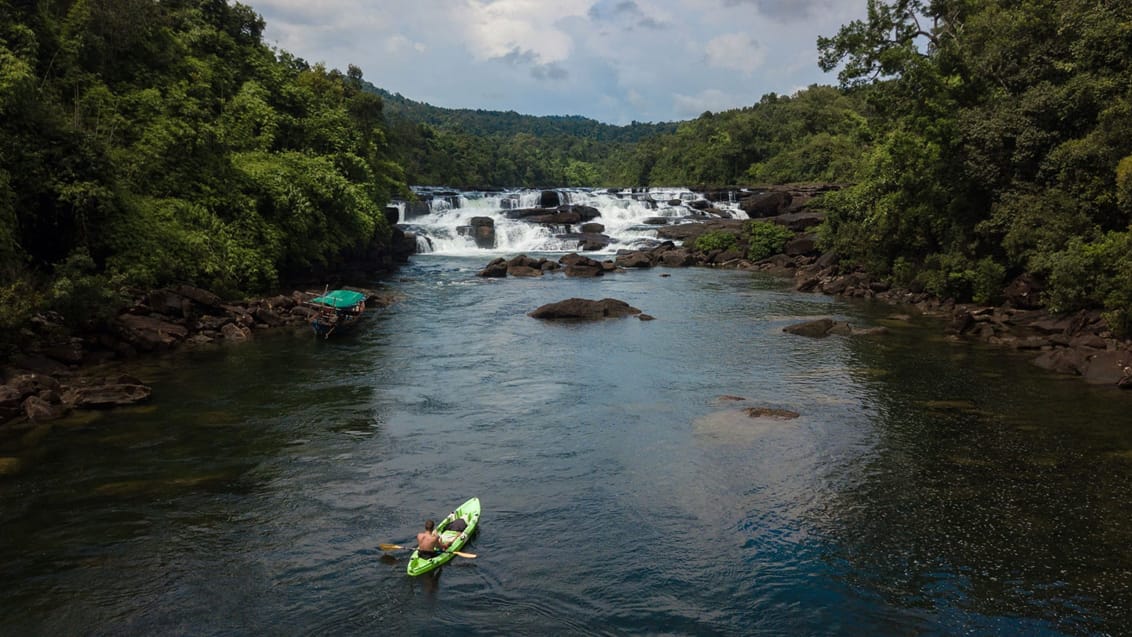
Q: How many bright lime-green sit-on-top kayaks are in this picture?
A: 1